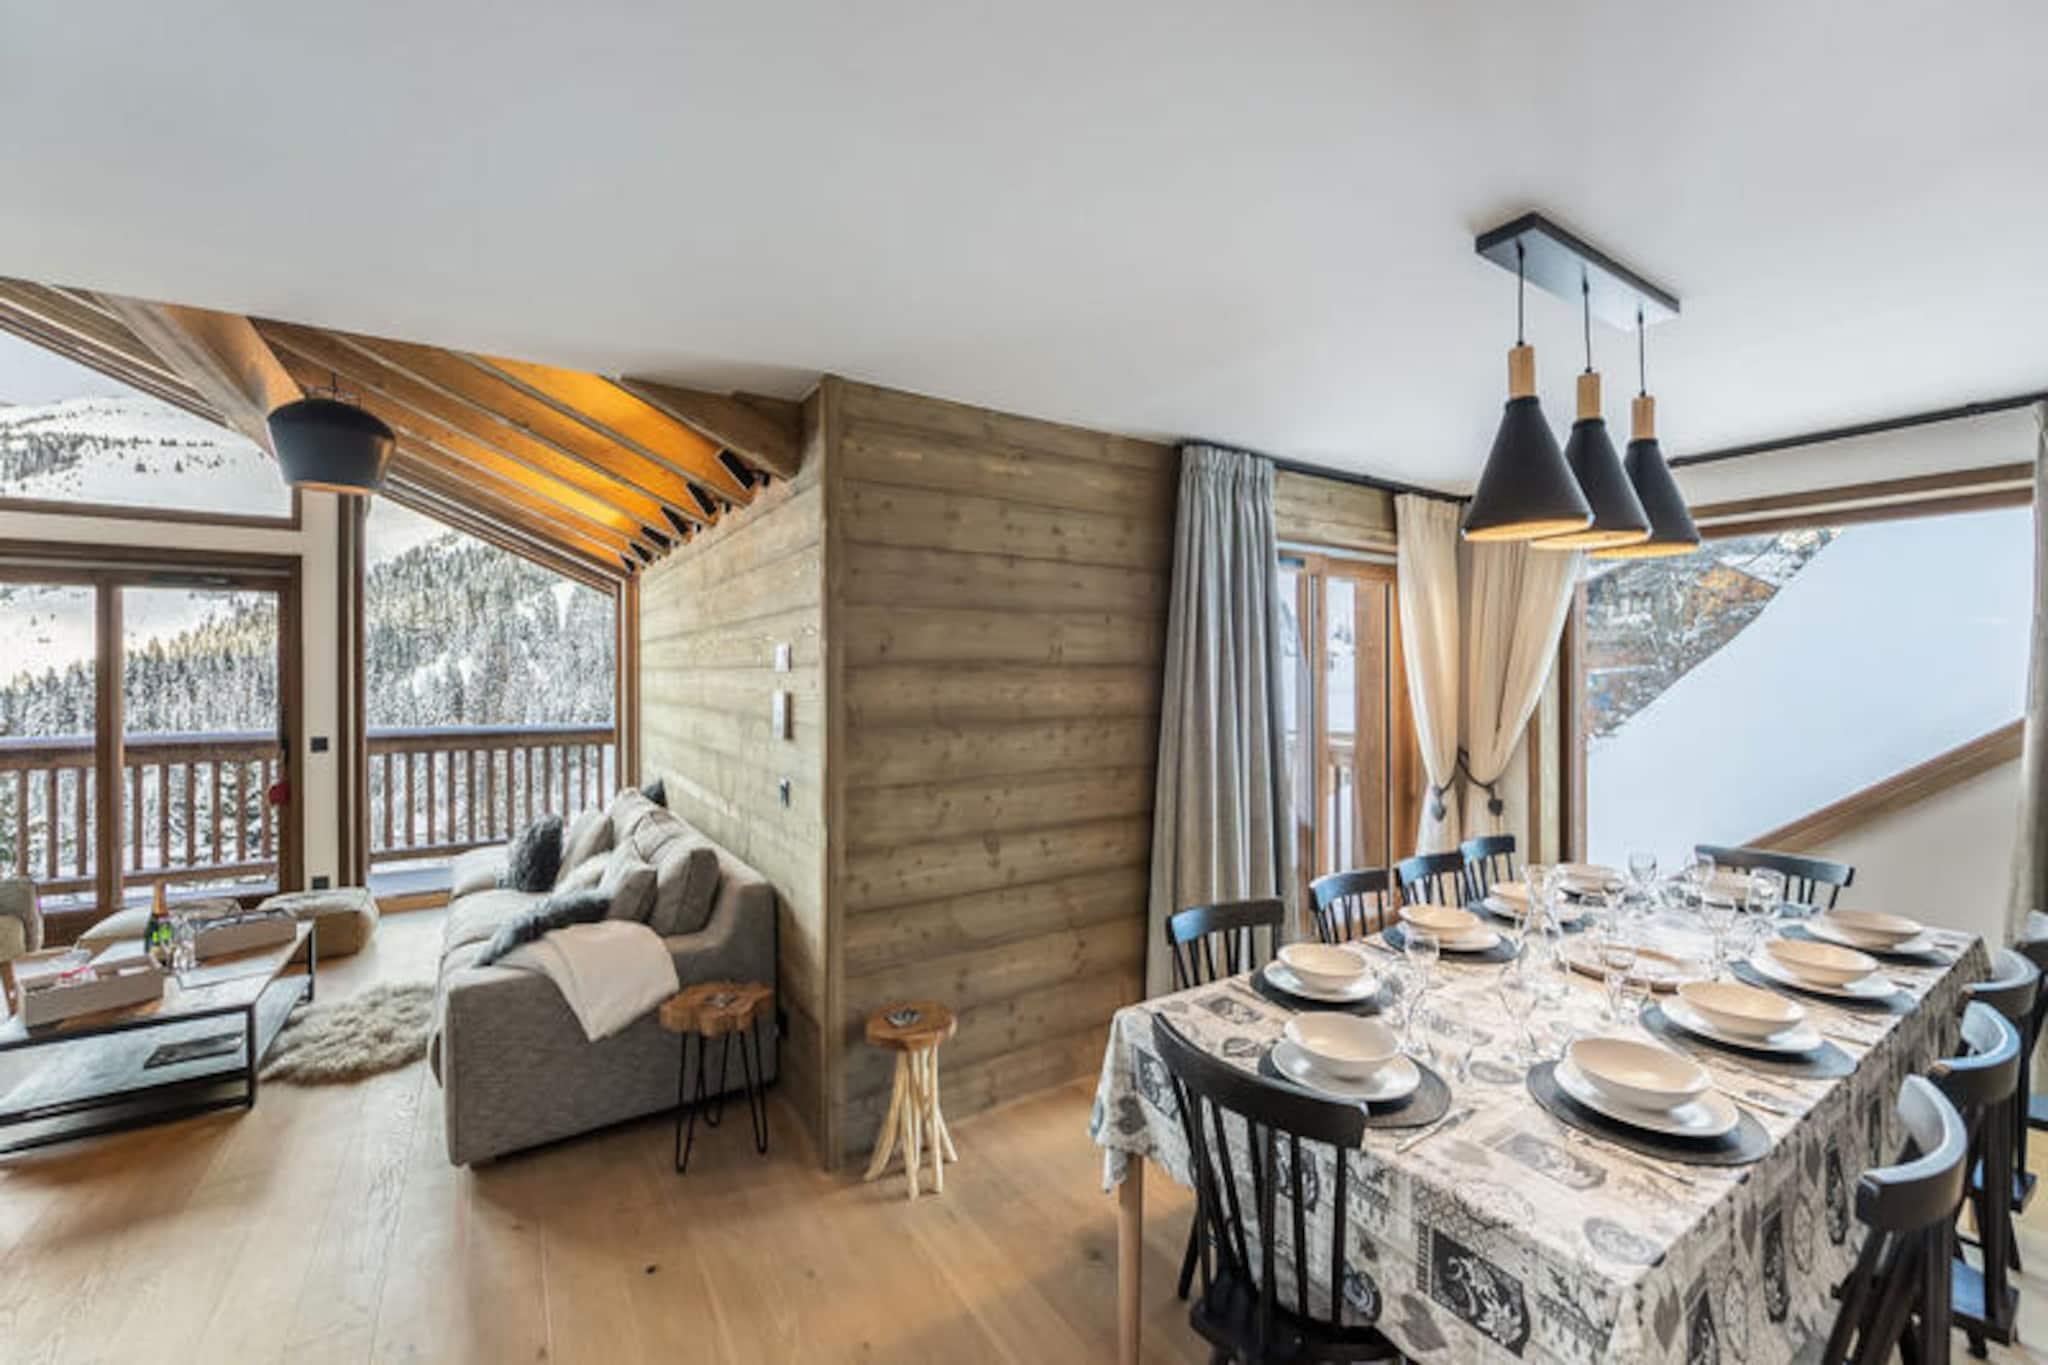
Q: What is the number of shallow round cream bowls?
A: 10